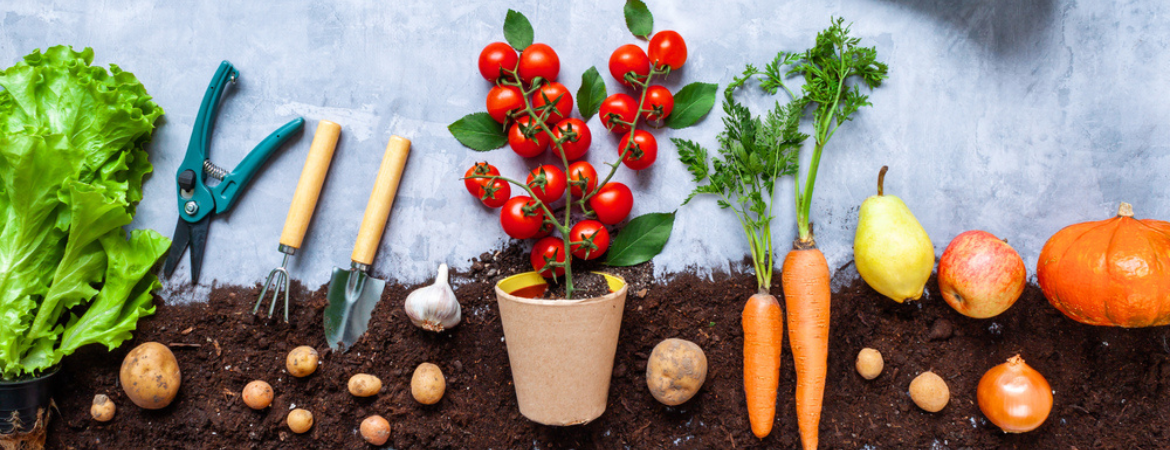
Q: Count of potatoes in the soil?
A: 11